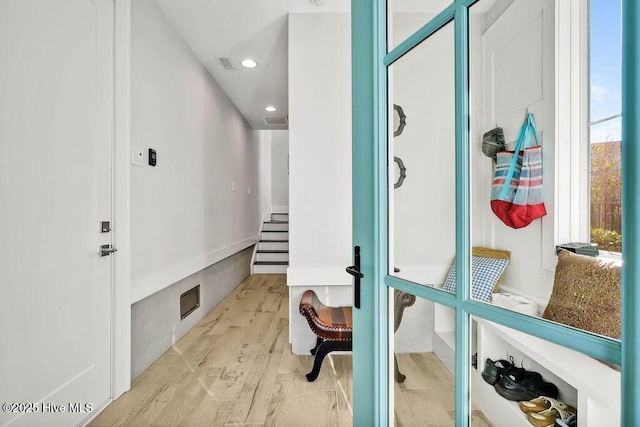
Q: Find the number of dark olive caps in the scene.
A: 1